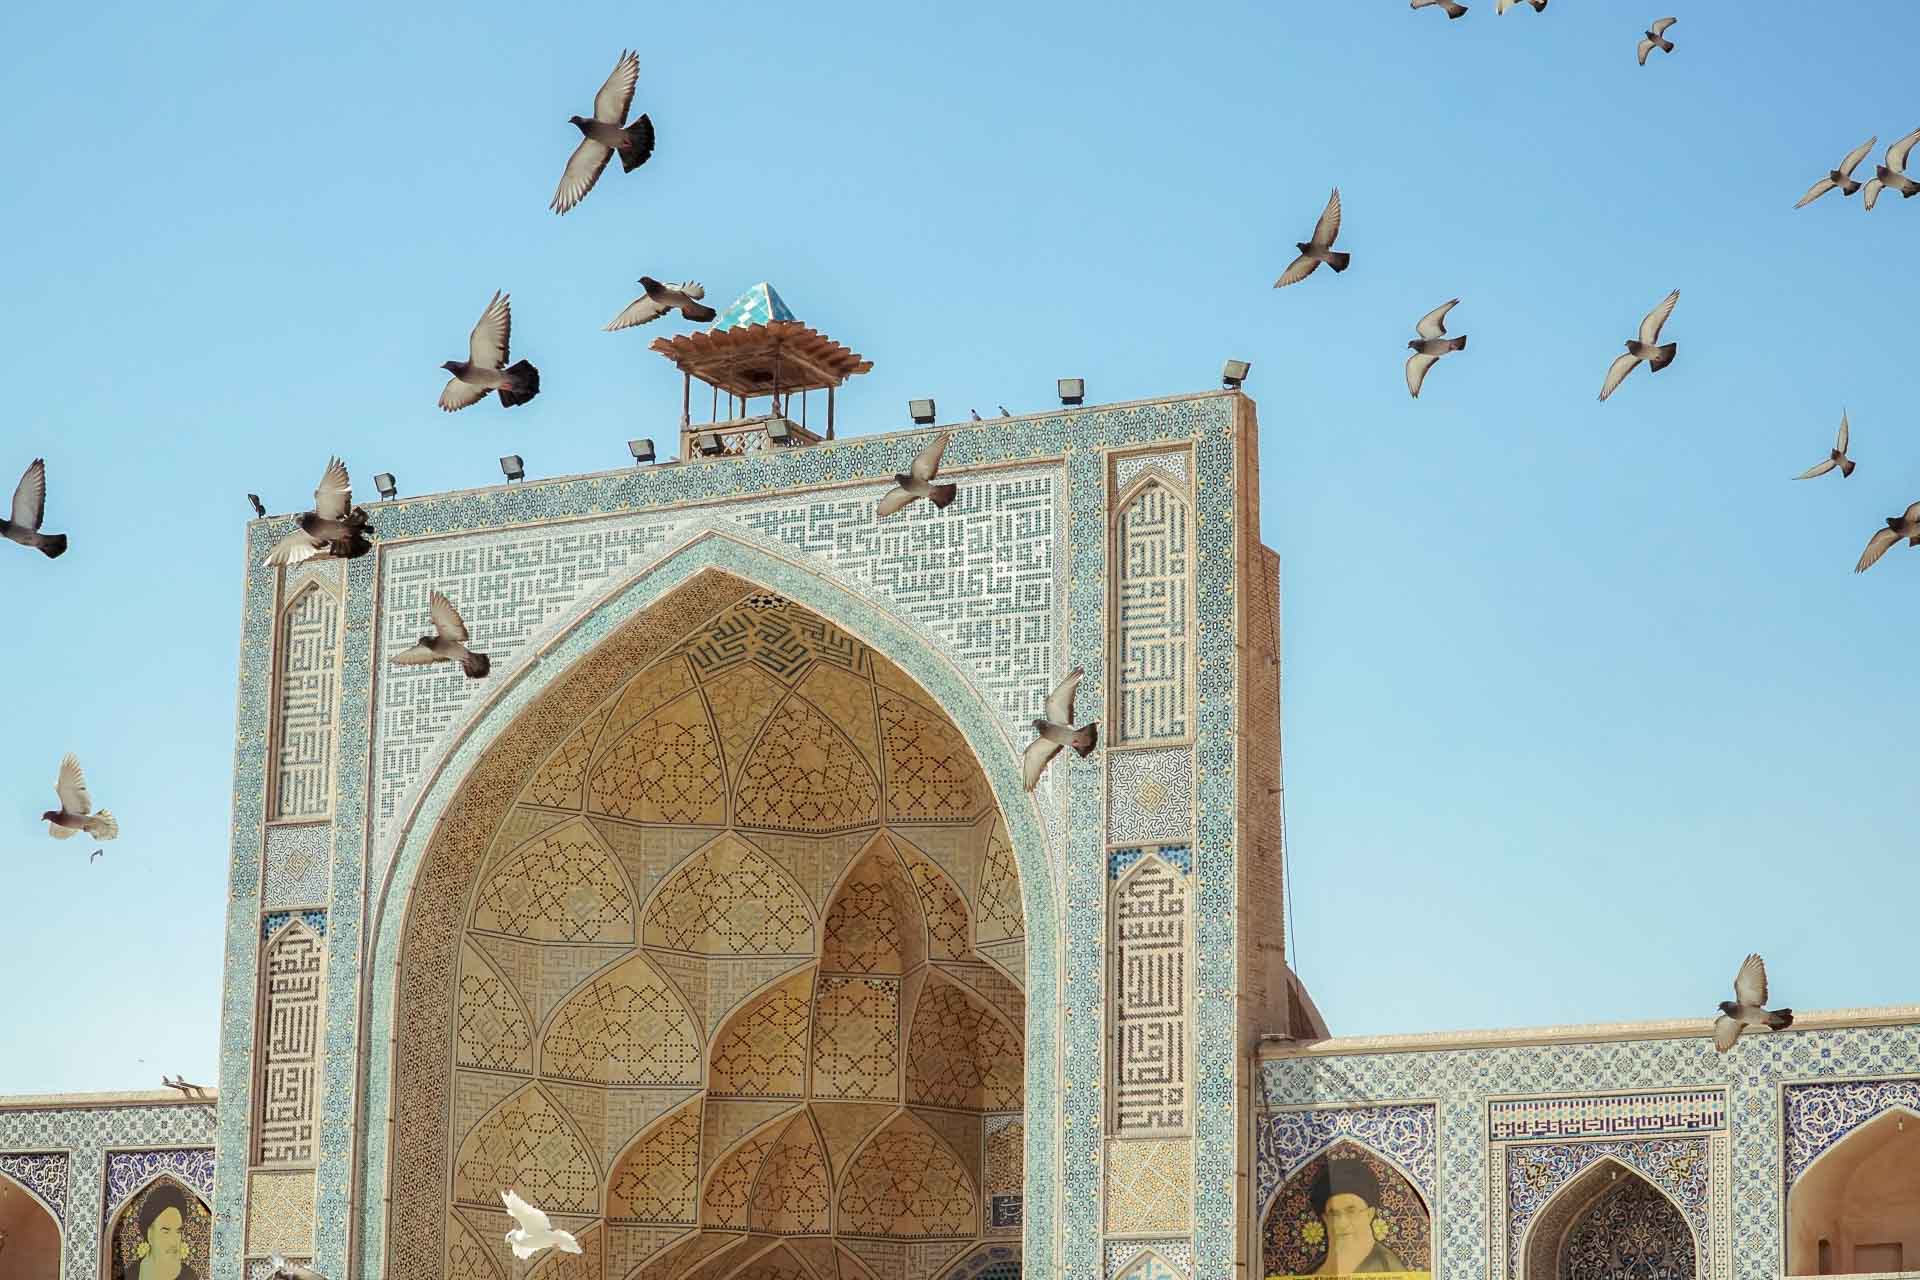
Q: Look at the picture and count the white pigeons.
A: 1